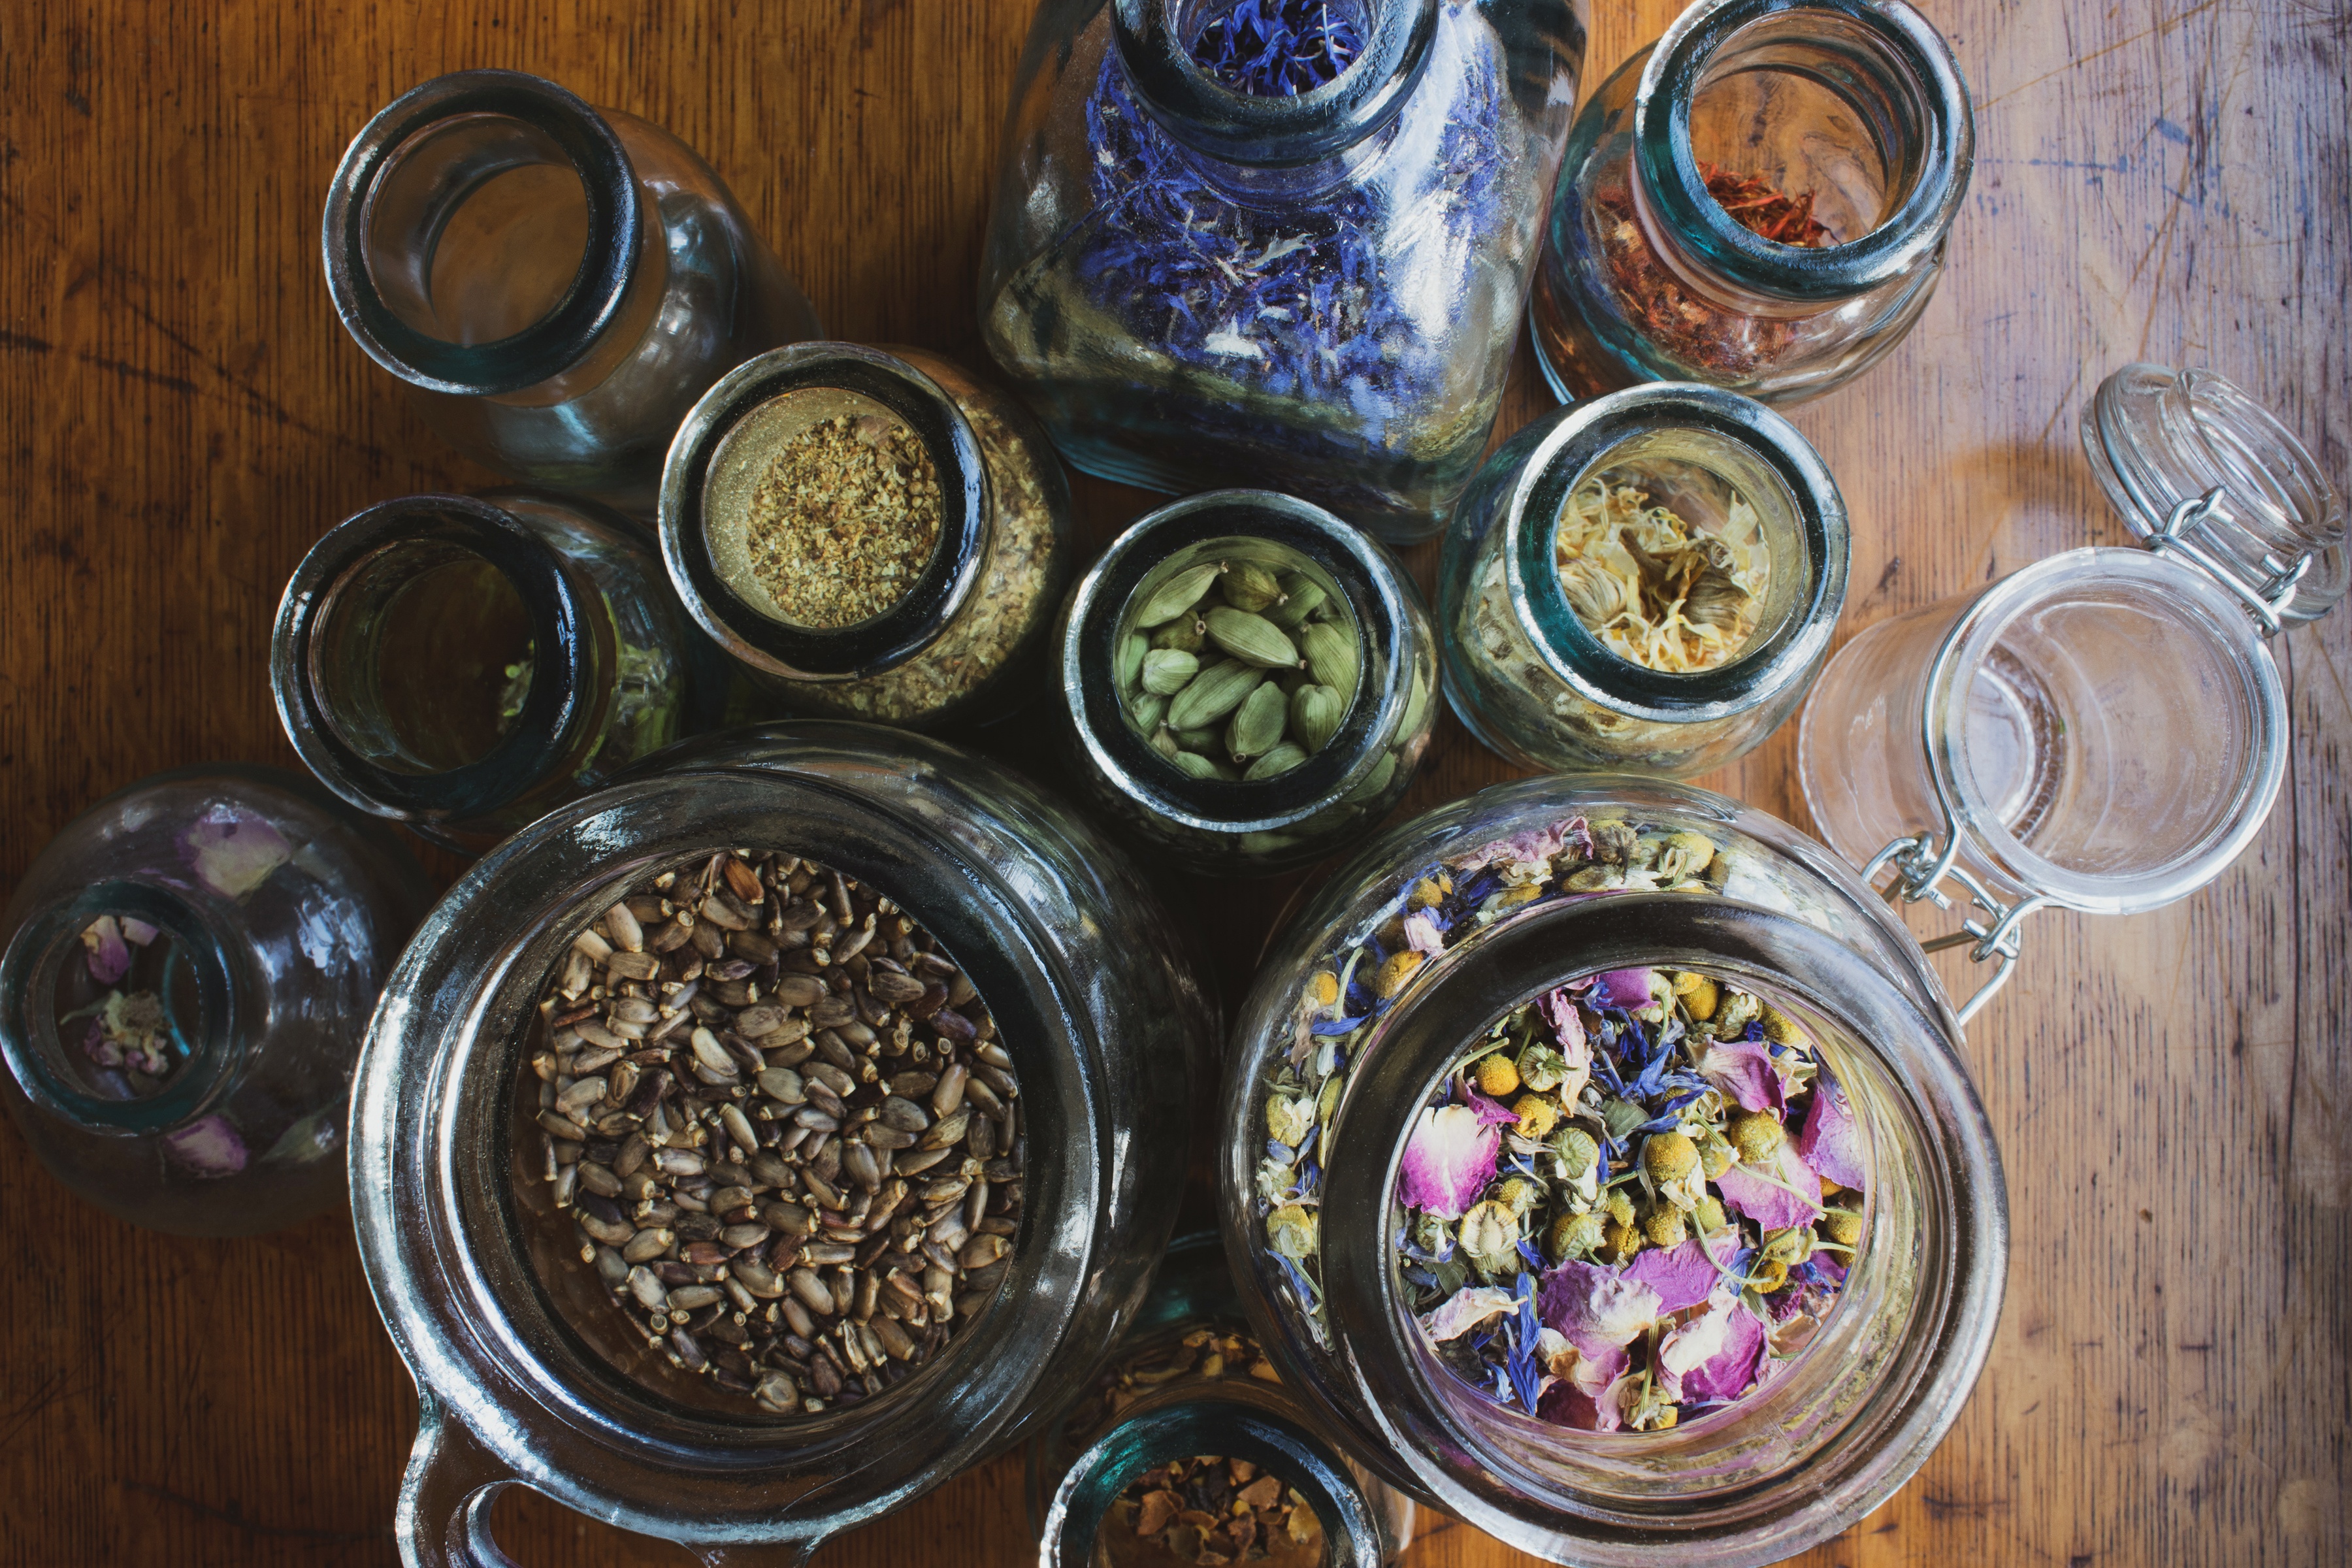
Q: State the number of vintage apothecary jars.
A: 12